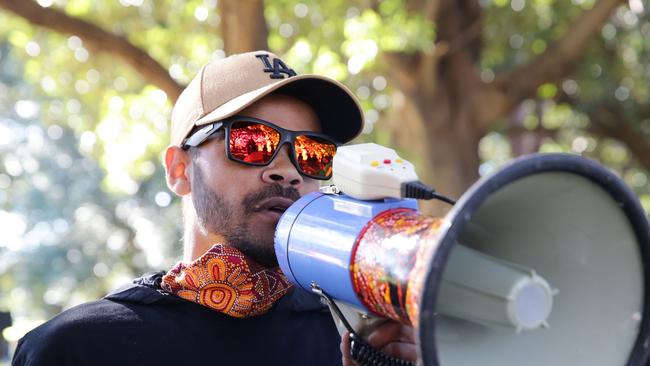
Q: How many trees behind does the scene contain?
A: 2